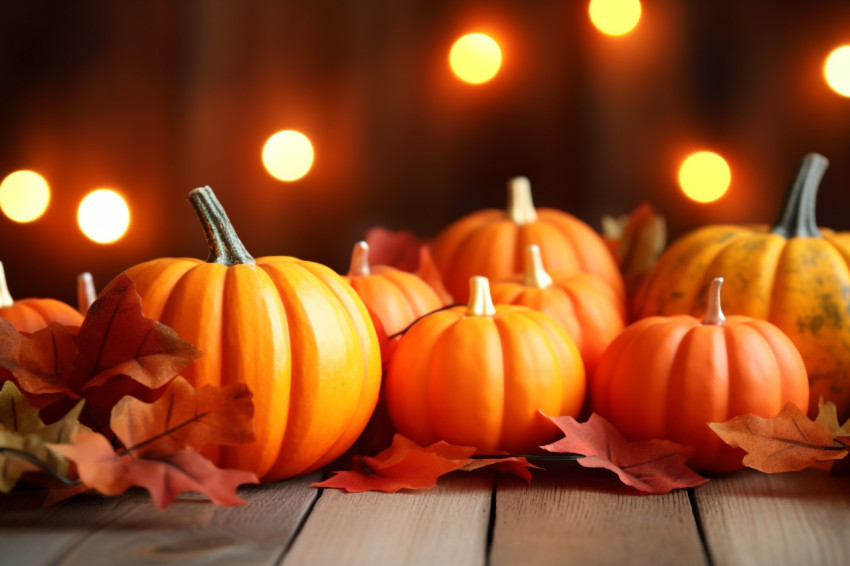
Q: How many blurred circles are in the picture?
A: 7